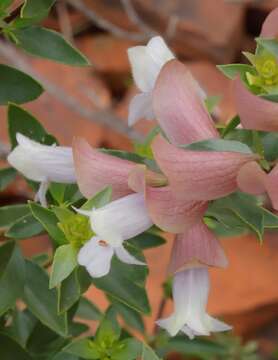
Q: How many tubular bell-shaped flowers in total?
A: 4